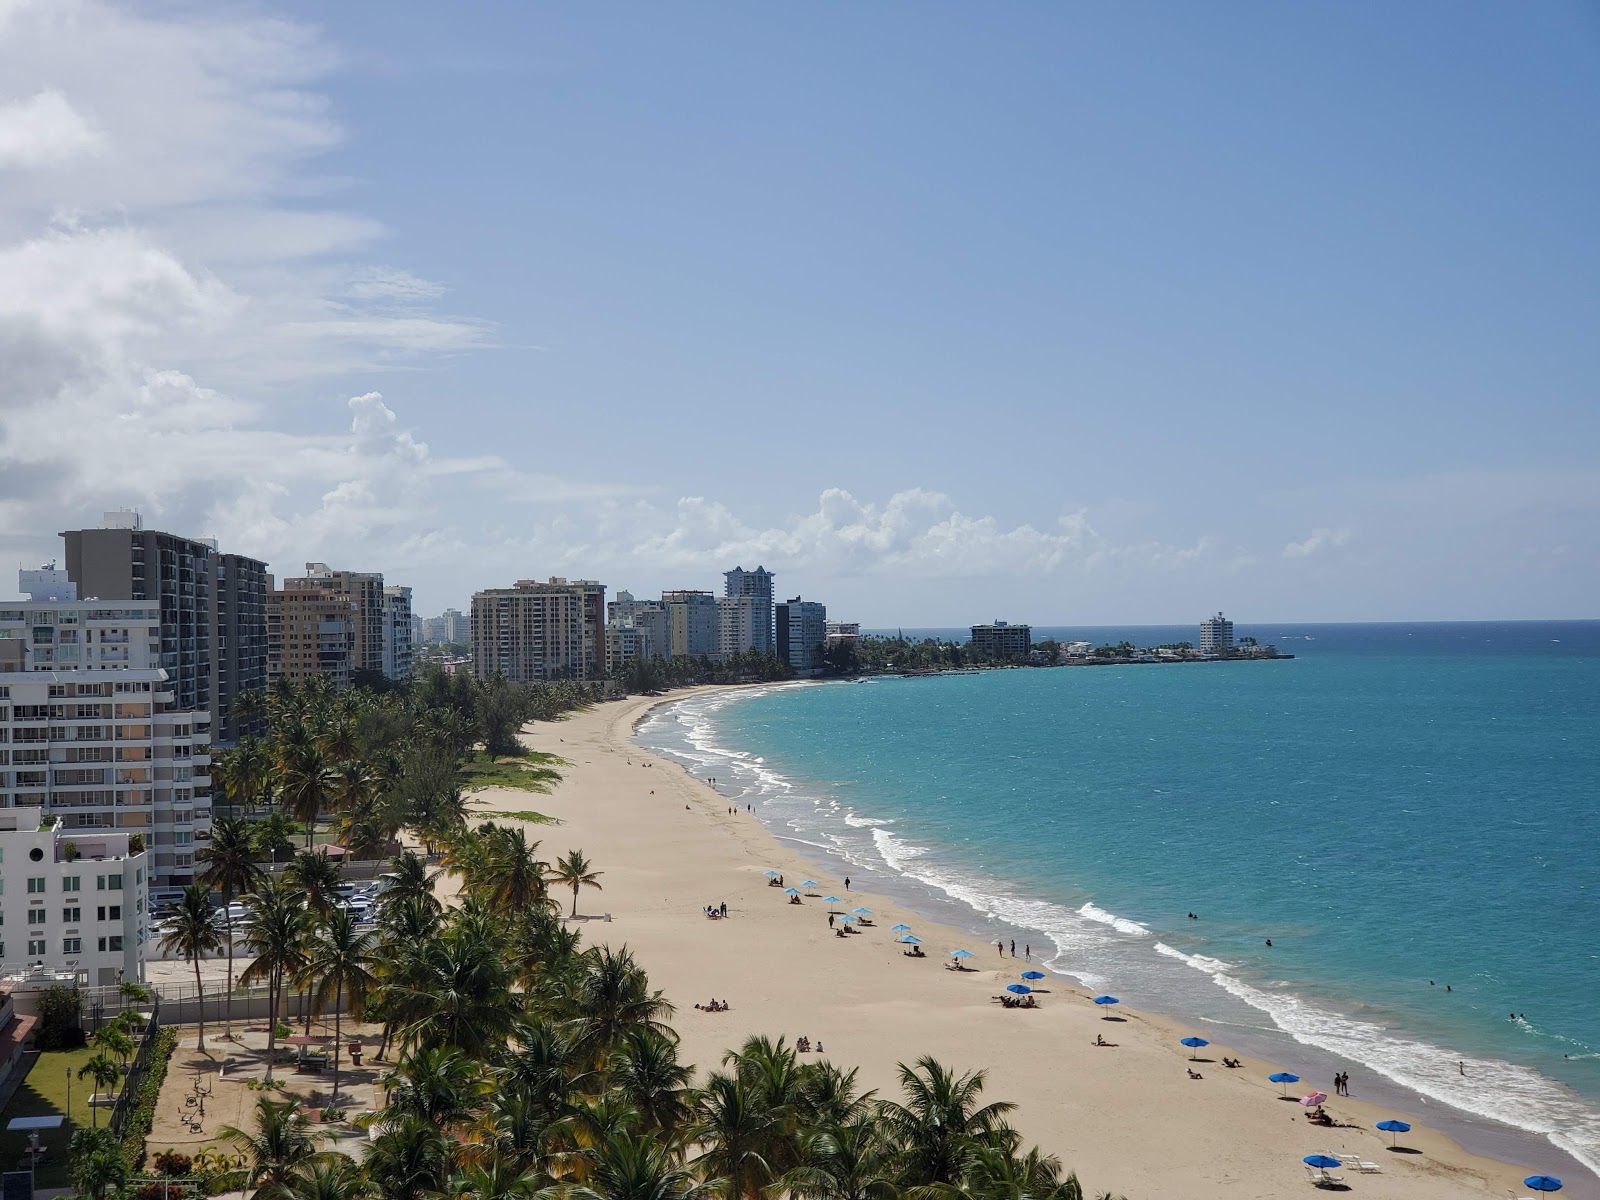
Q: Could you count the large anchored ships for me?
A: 0